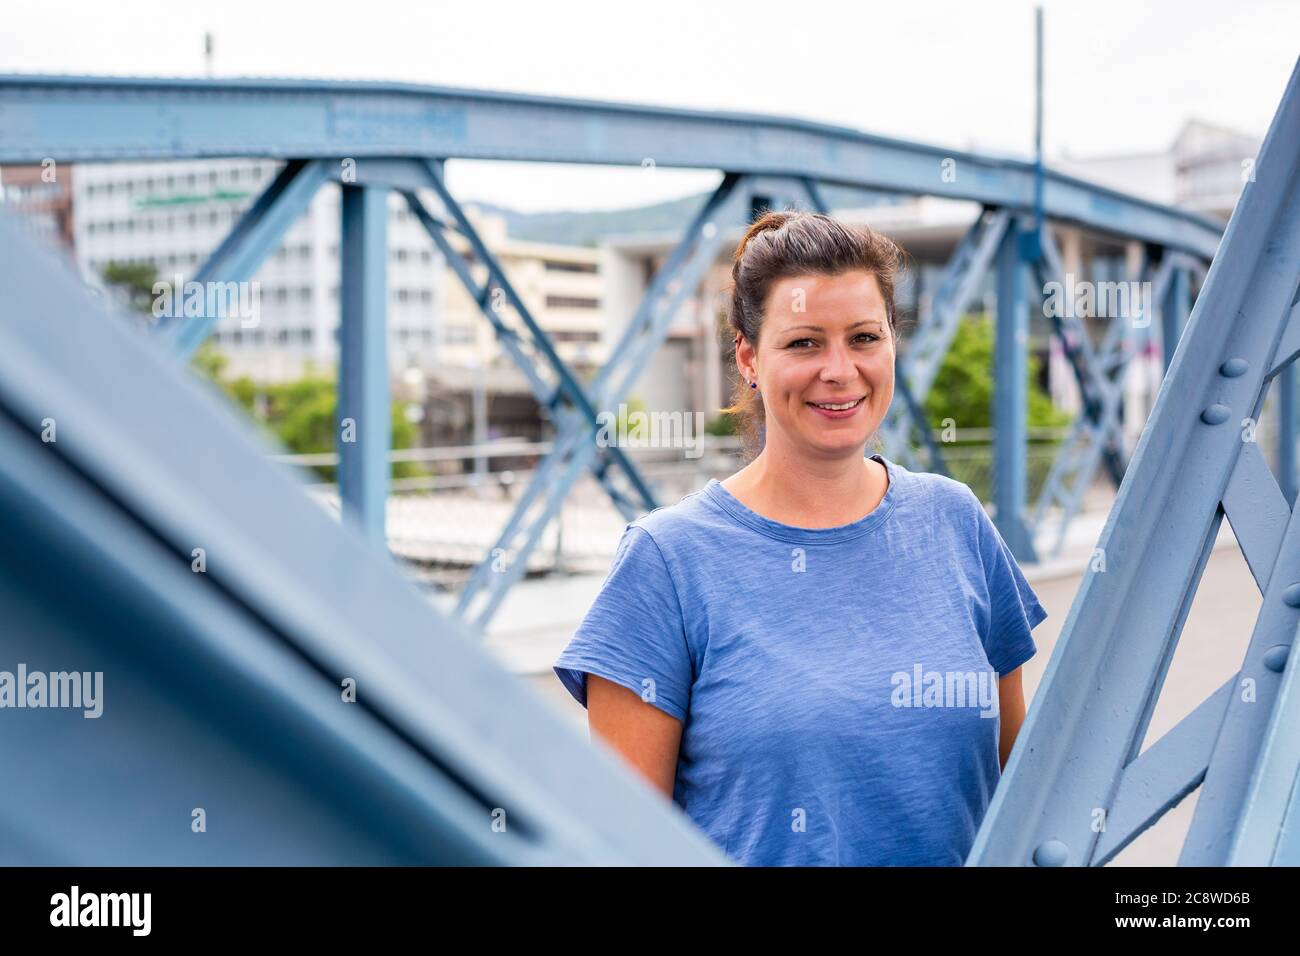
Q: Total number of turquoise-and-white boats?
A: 0